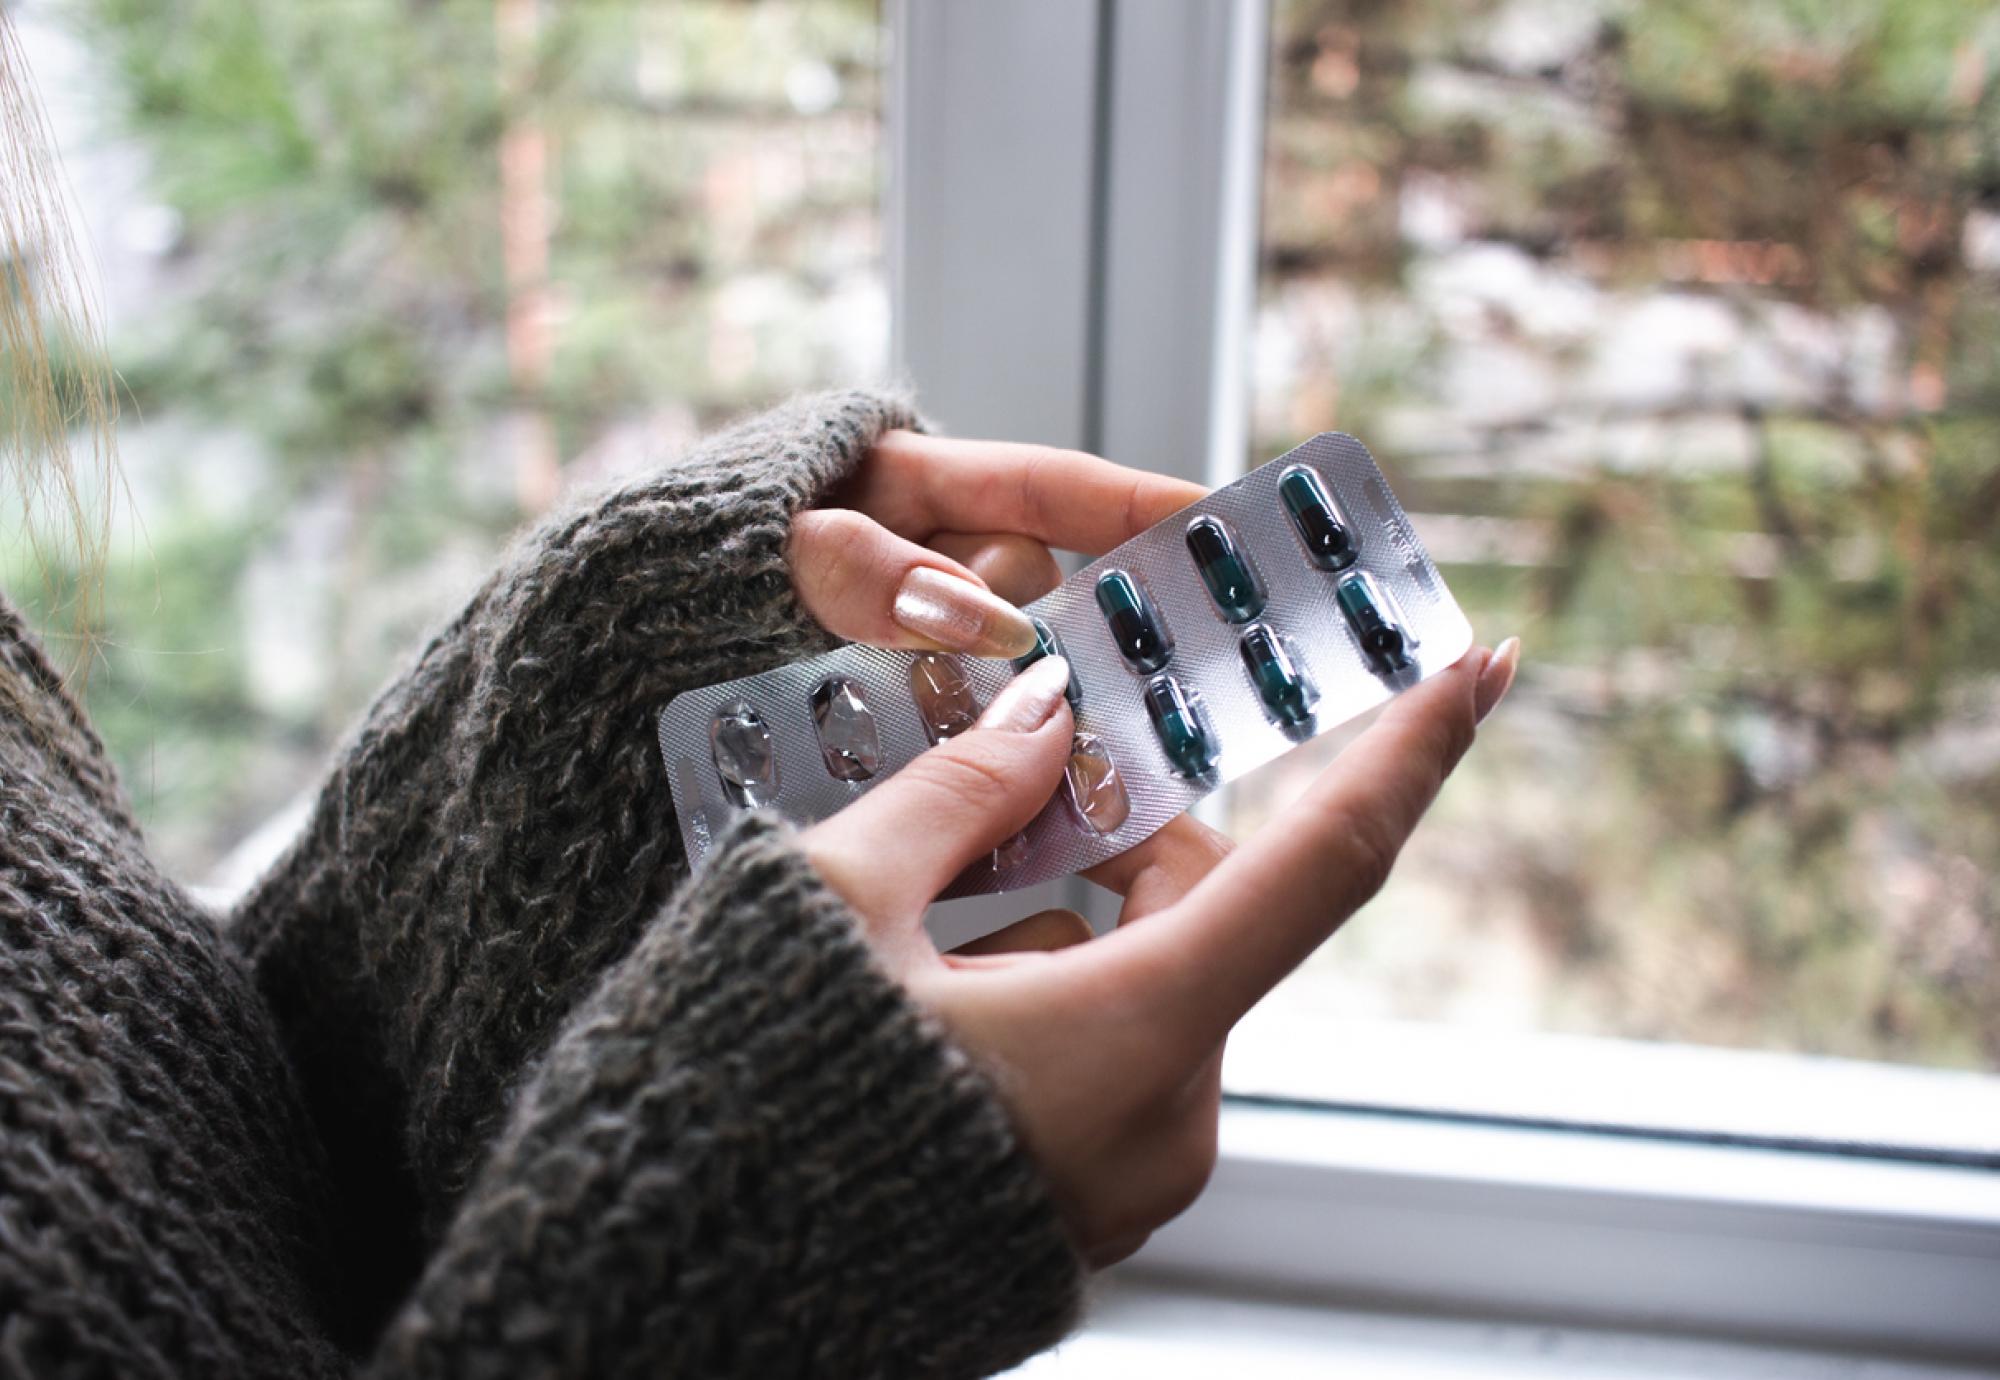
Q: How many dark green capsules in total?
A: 7